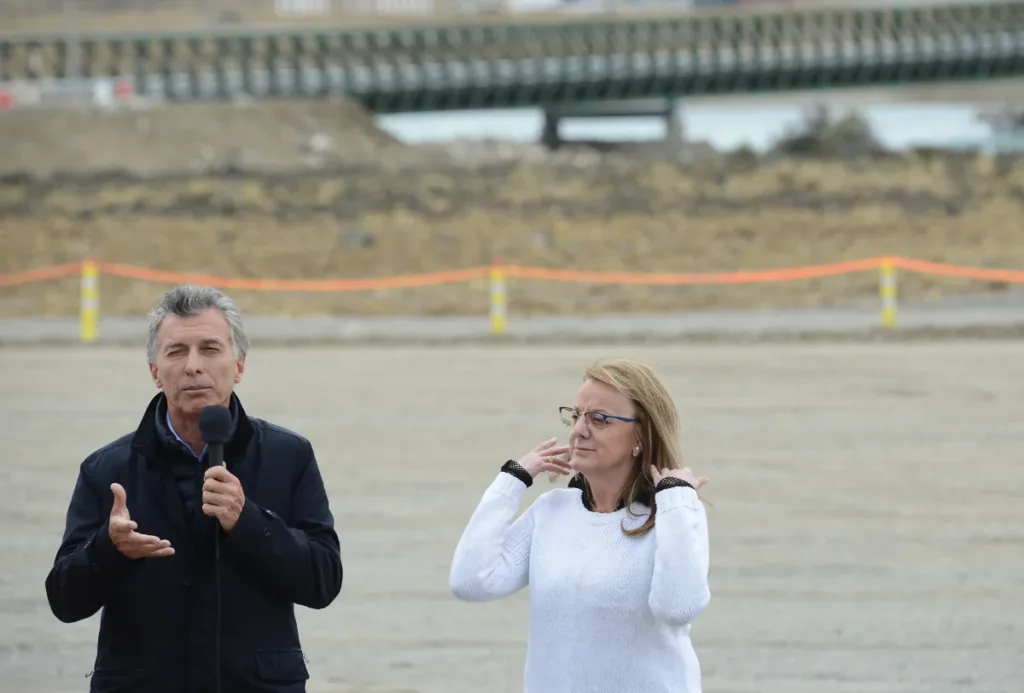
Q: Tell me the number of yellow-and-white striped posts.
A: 3